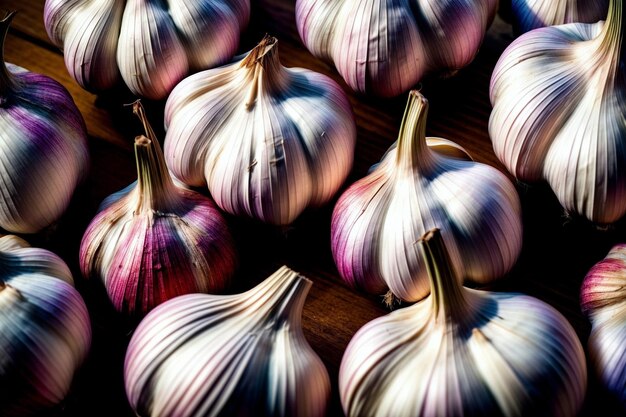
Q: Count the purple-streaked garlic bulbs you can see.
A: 12